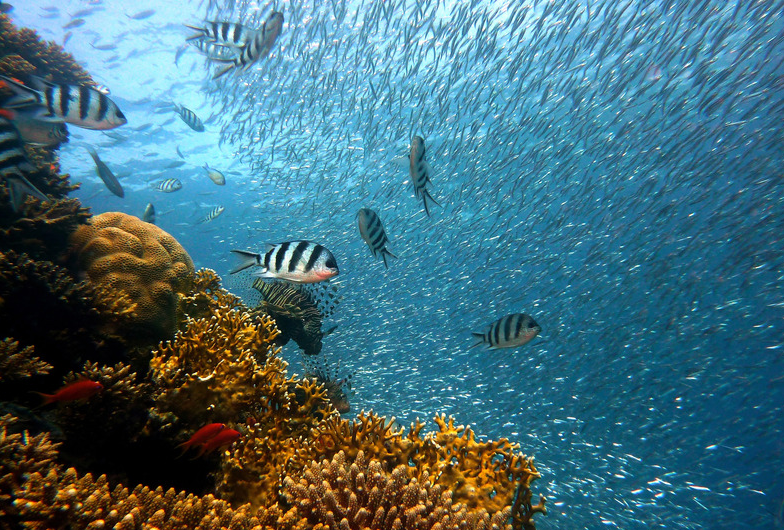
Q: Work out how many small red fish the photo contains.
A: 3